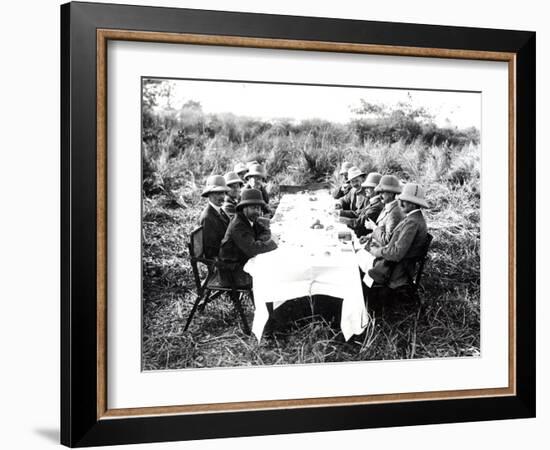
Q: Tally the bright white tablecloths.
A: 1